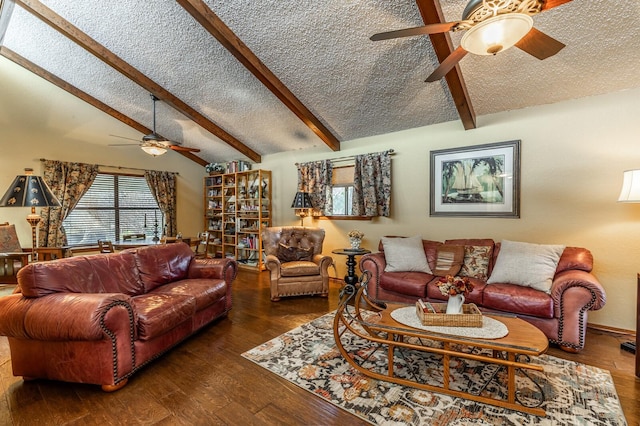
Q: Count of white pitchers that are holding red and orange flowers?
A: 1